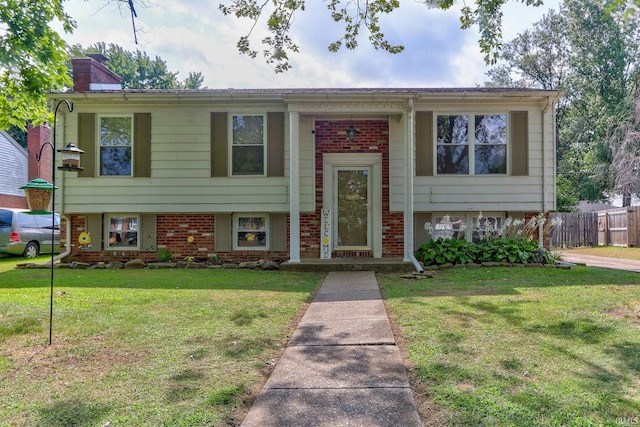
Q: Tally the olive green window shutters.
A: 12